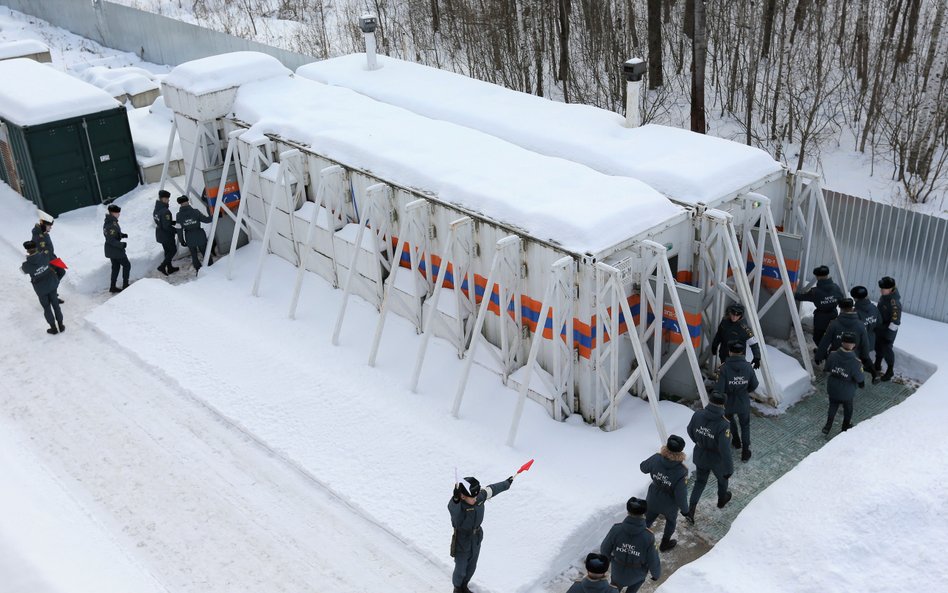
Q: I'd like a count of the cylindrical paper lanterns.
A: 0